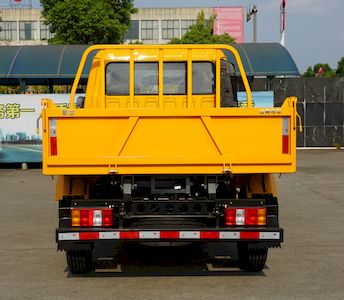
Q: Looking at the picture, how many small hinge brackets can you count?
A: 2